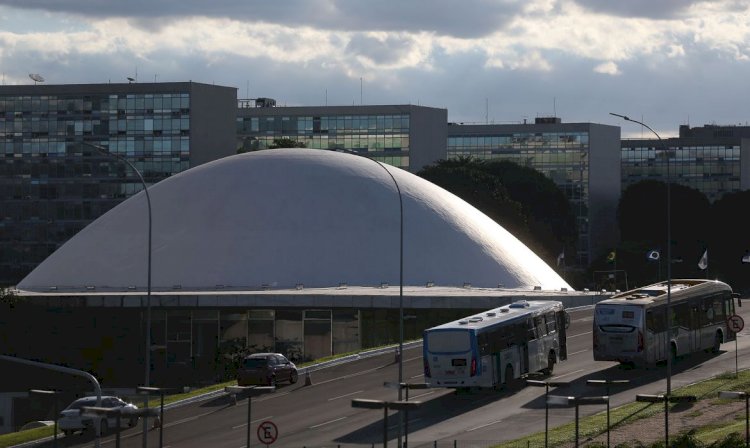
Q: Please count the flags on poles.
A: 5